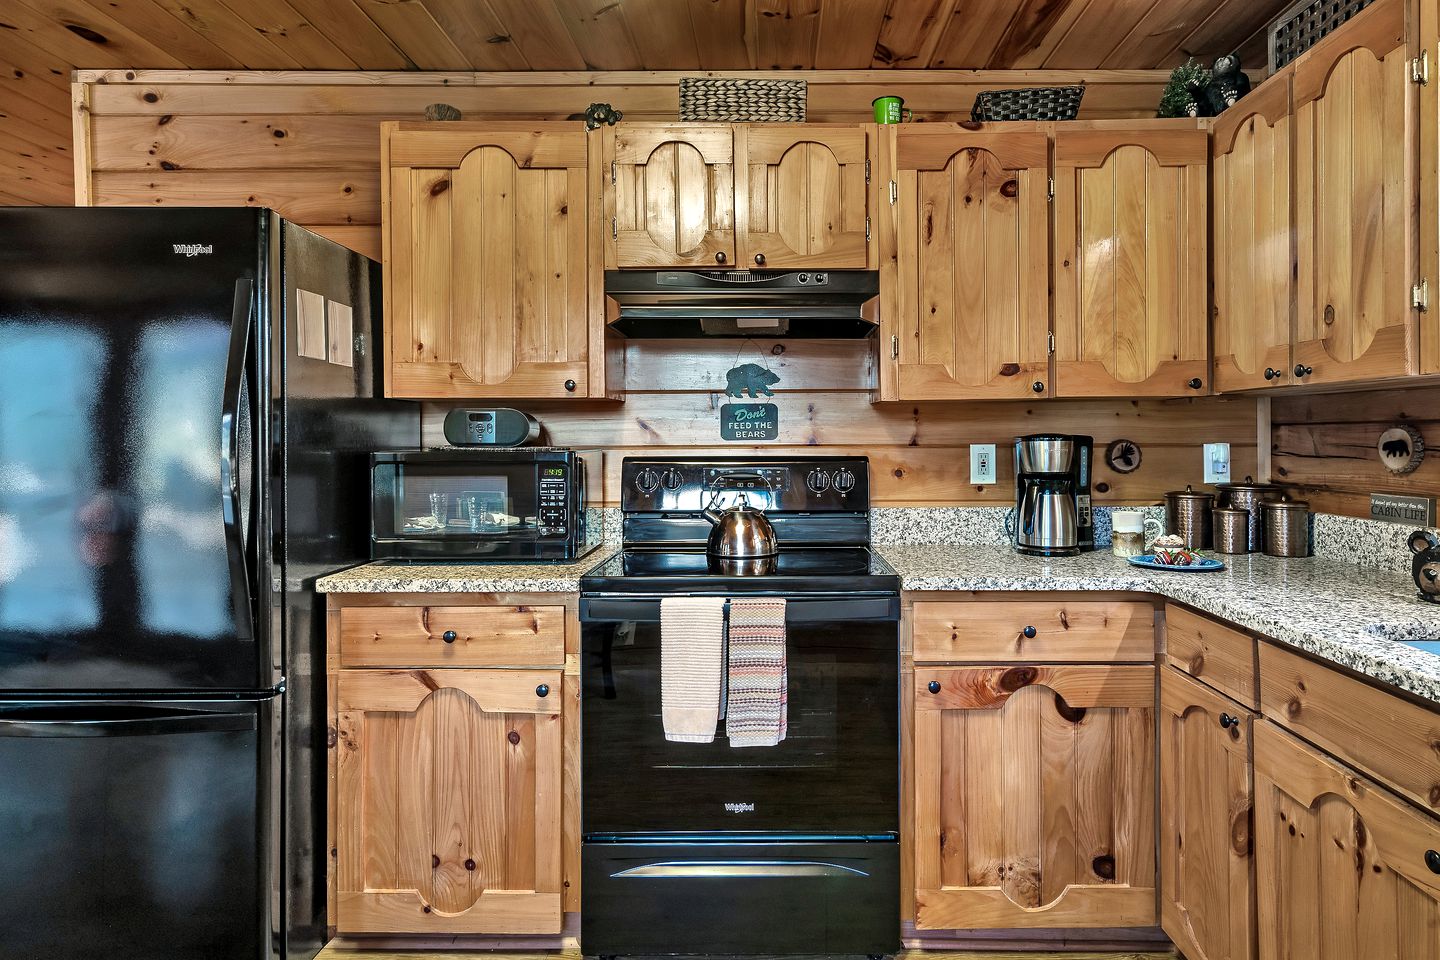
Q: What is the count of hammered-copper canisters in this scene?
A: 4